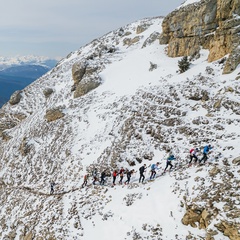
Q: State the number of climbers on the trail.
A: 12